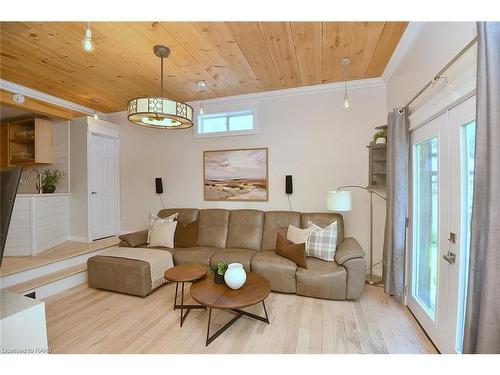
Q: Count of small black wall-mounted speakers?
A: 2